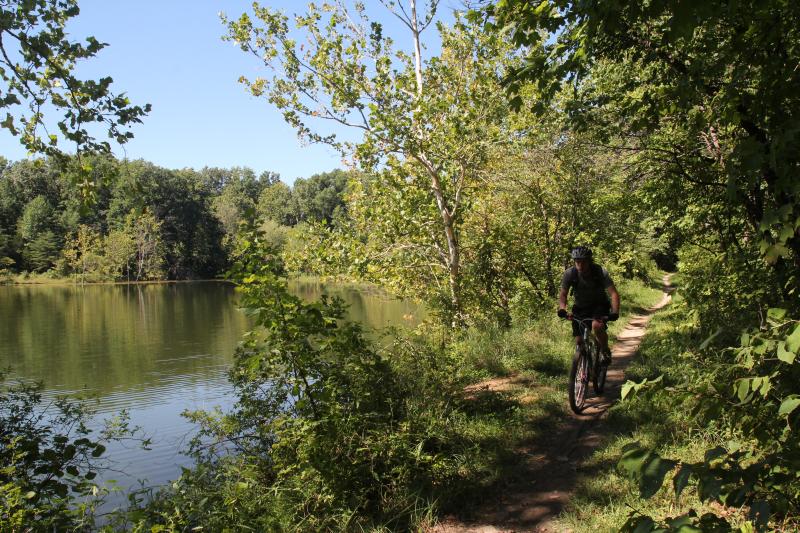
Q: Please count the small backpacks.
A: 1